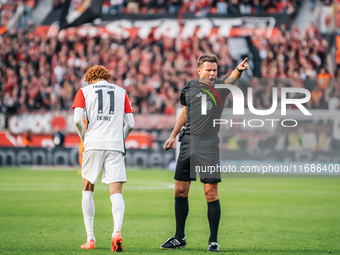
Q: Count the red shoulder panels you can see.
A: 2